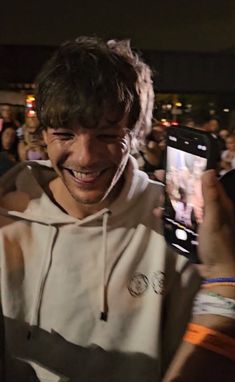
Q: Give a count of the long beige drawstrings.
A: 2